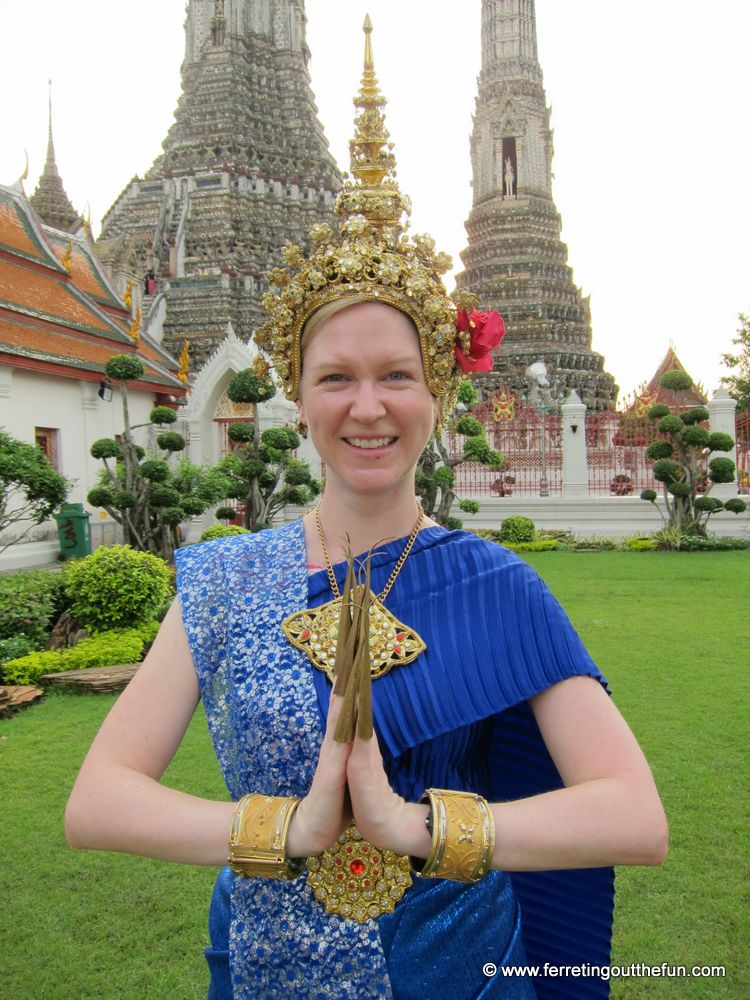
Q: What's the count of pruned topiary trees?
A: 4